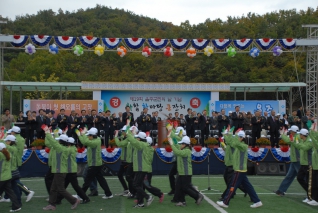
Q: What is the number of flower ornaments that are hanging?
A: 12